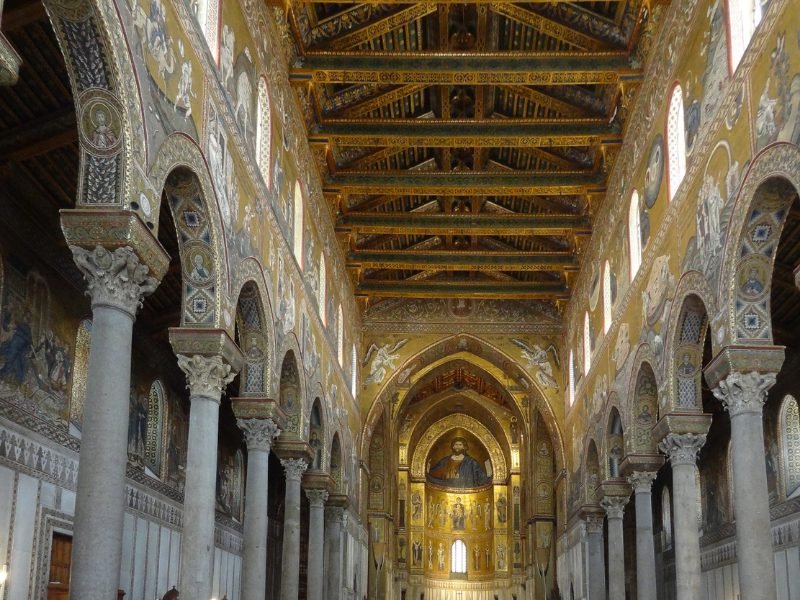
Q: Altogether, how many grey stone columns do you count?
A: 11